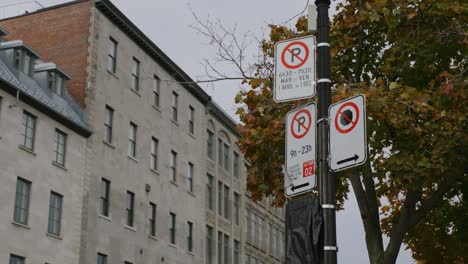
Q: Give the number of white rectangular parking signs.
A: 3